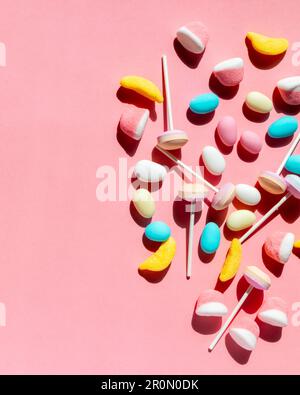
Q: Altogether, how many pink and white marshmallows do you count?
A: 8